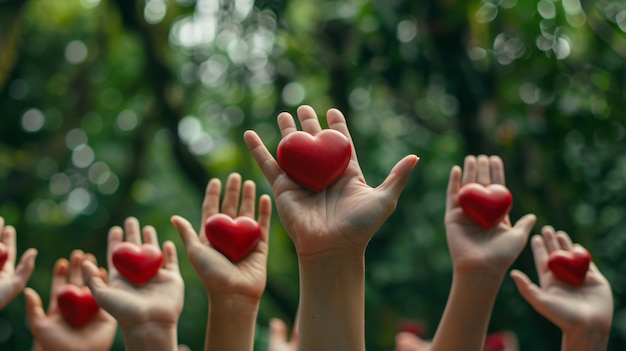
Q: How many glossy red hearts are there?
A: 7